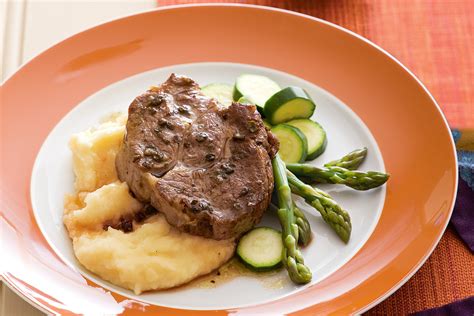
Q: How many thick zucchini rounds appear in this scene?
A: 6